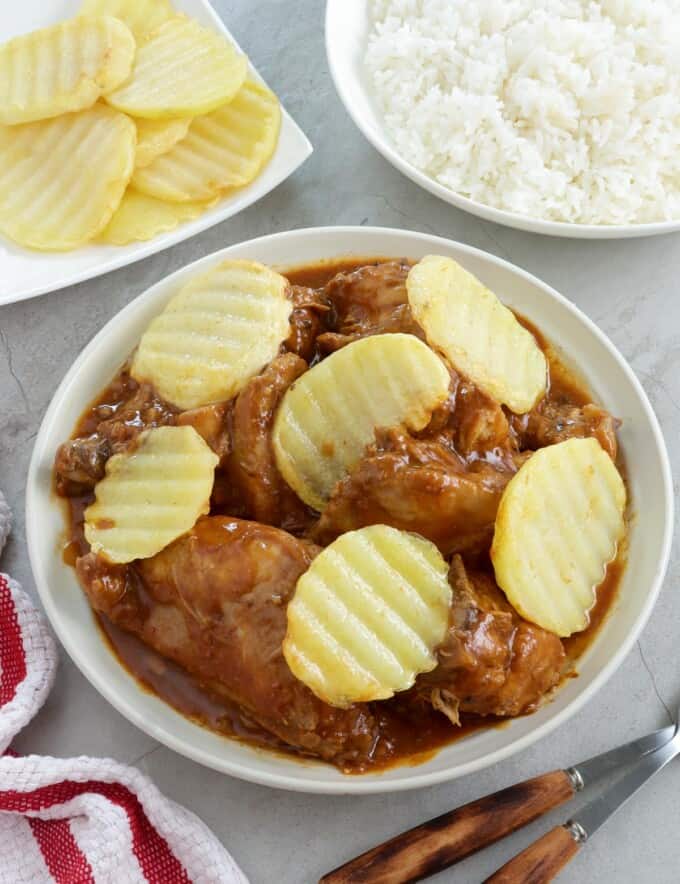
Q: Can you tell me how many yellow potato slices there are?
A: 13